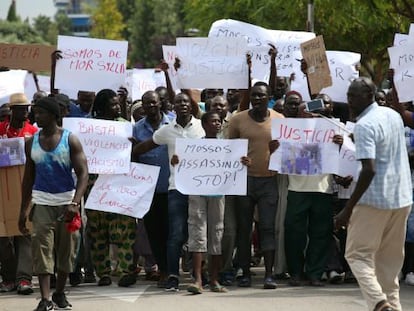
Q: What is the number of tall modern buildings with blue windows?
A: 1